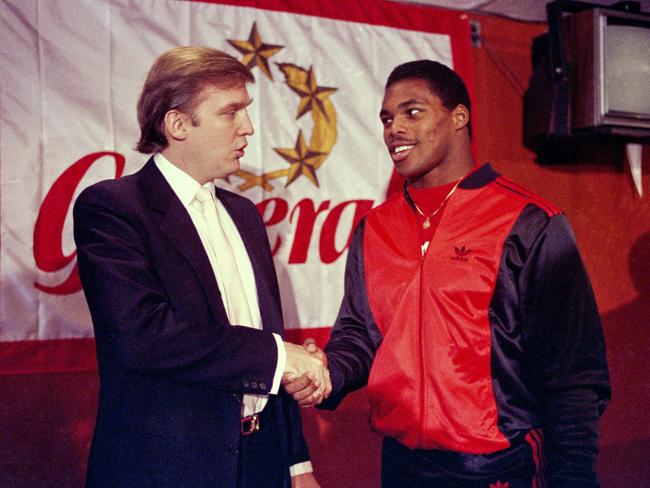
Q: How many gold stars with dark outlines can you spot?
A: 3